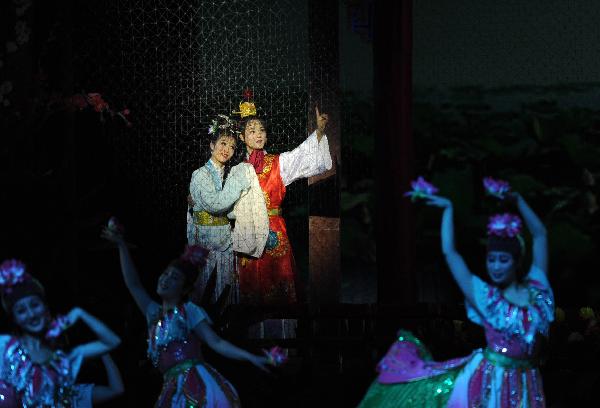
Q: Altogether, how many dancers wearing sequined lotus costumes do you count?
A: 3